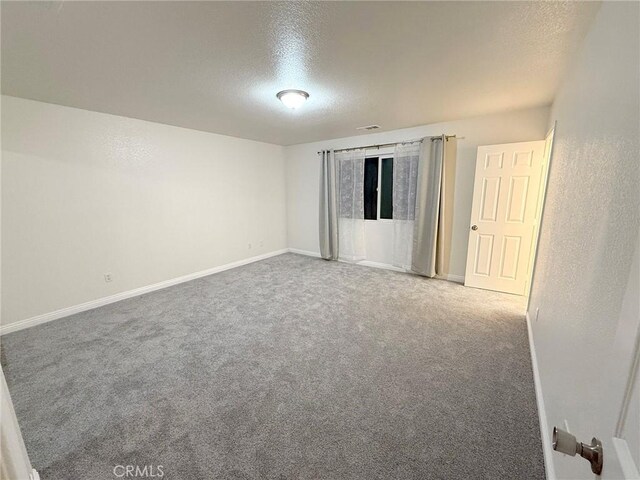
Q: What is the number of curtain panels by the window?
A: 4